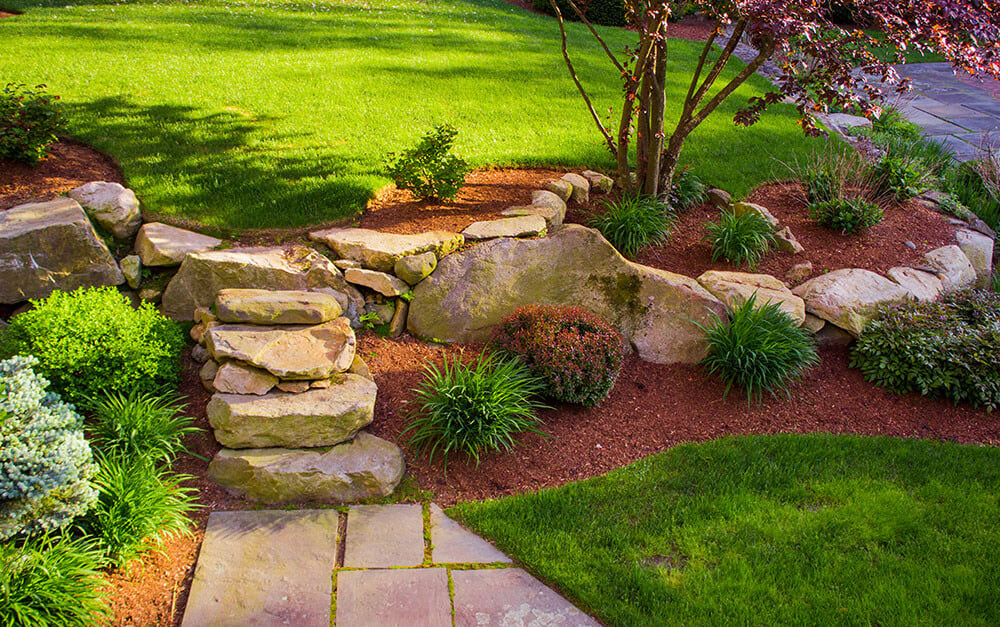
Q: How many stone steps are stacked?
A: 4